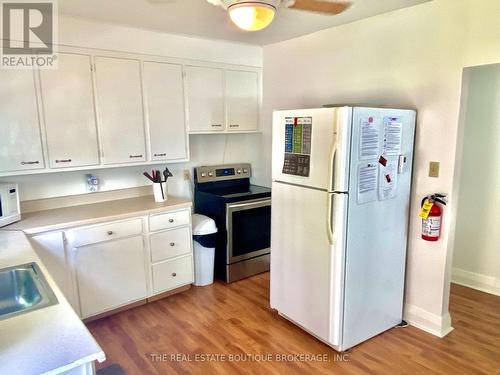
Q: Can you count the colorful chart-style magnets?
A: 1